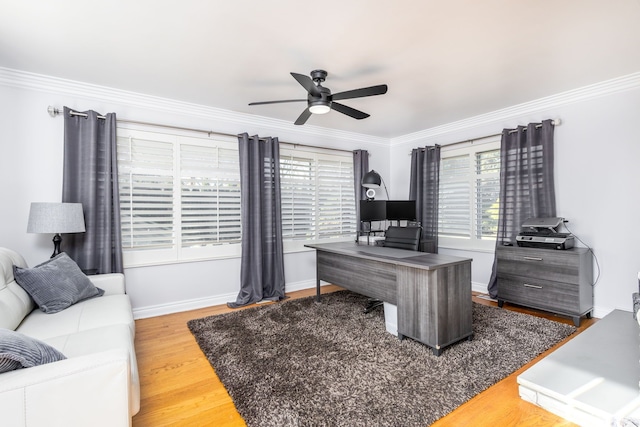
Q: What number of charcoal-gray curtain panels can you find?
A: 5